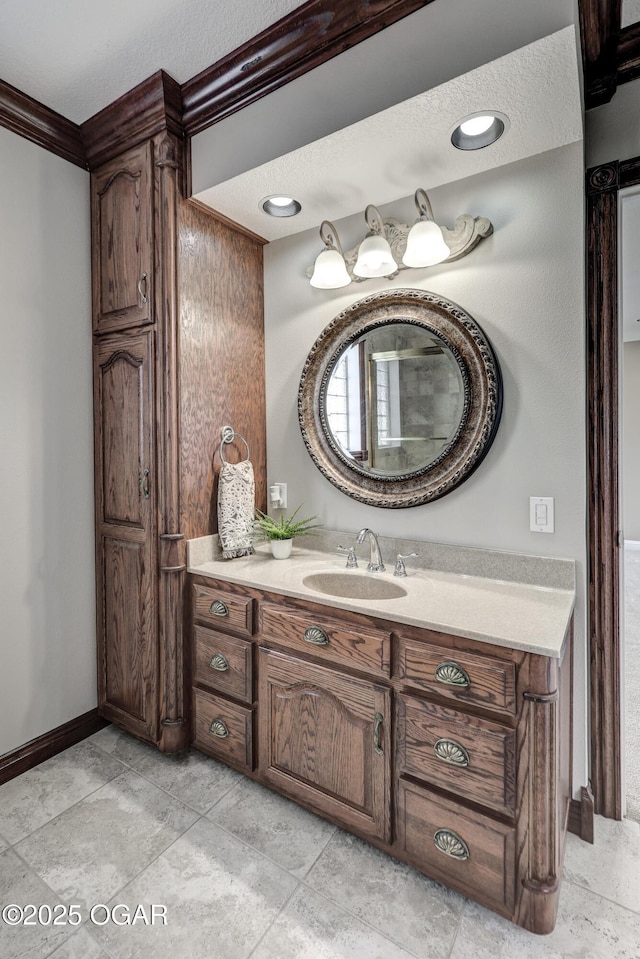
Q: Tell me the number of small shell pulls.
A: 7